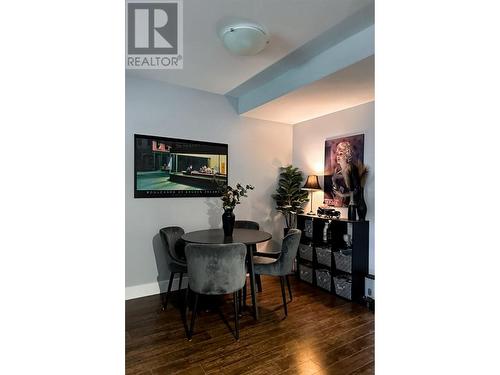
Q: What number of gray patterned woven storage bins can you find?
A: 6